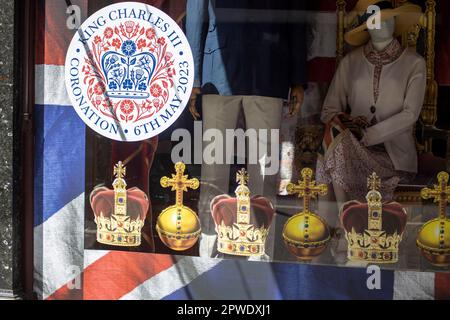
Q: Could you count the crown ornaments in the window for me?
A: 3